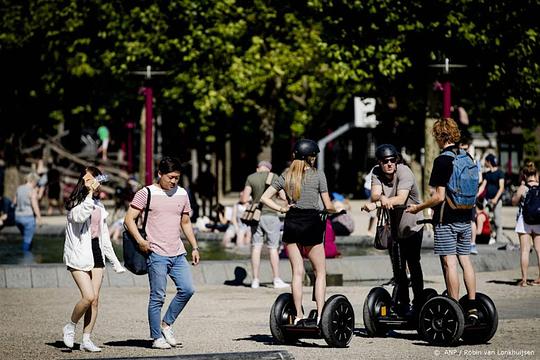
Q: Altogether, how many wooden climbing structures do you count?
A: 1